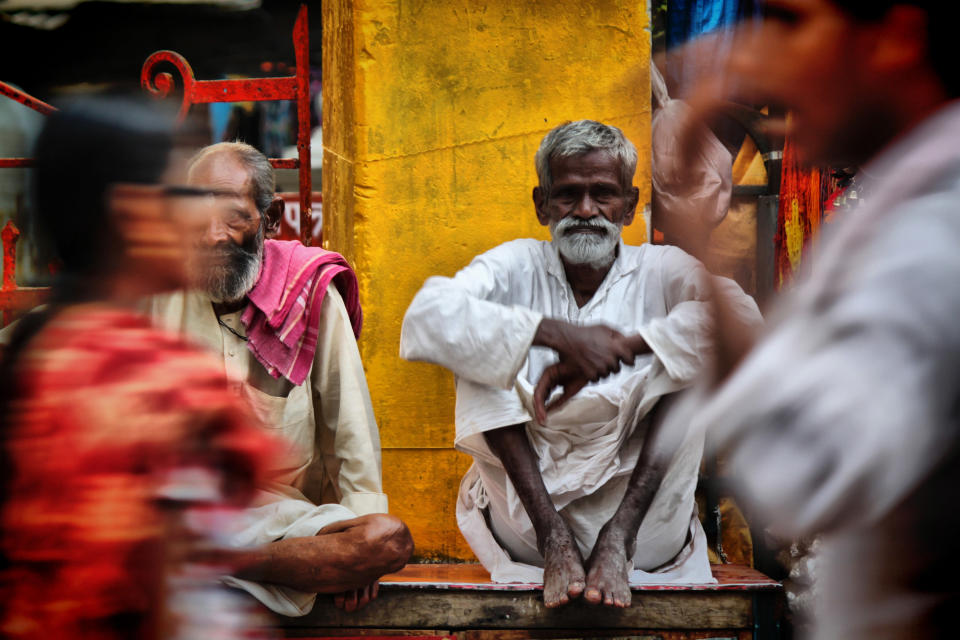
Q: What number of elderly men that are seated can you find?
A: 2